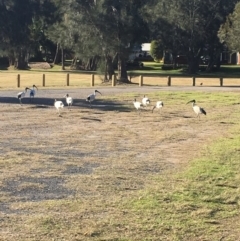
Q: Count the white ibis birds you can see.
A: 9